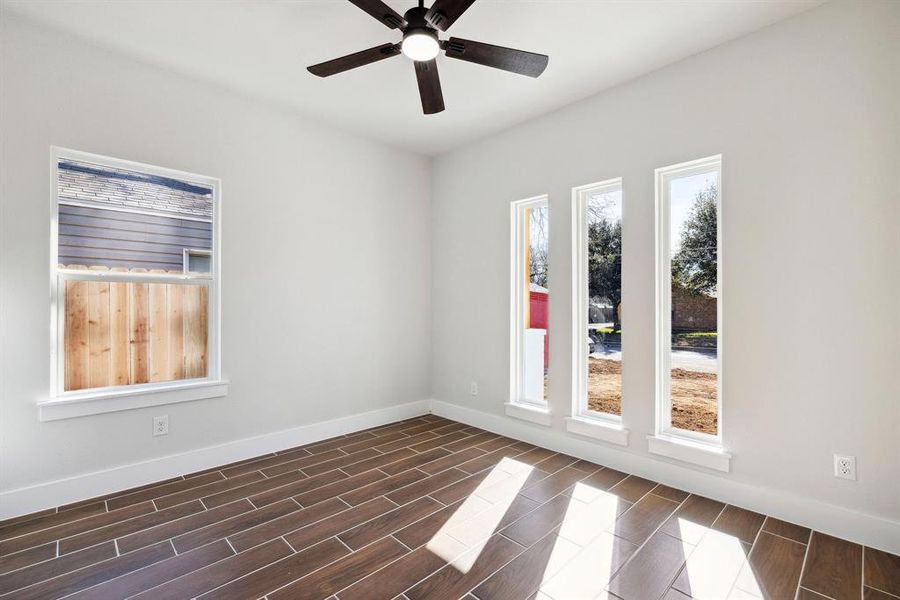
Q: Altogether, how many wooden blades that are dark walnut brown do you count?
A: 5